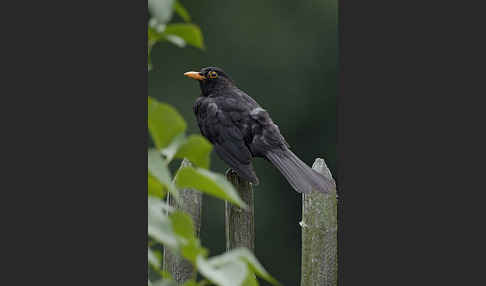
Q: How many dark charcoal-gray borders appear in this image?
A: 2